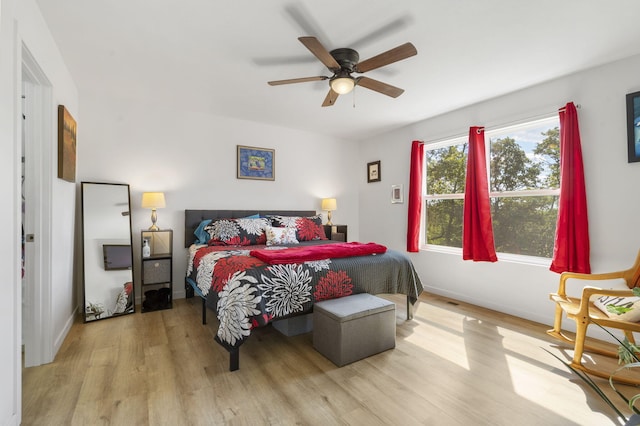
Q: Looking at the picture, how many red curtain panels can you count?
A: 3